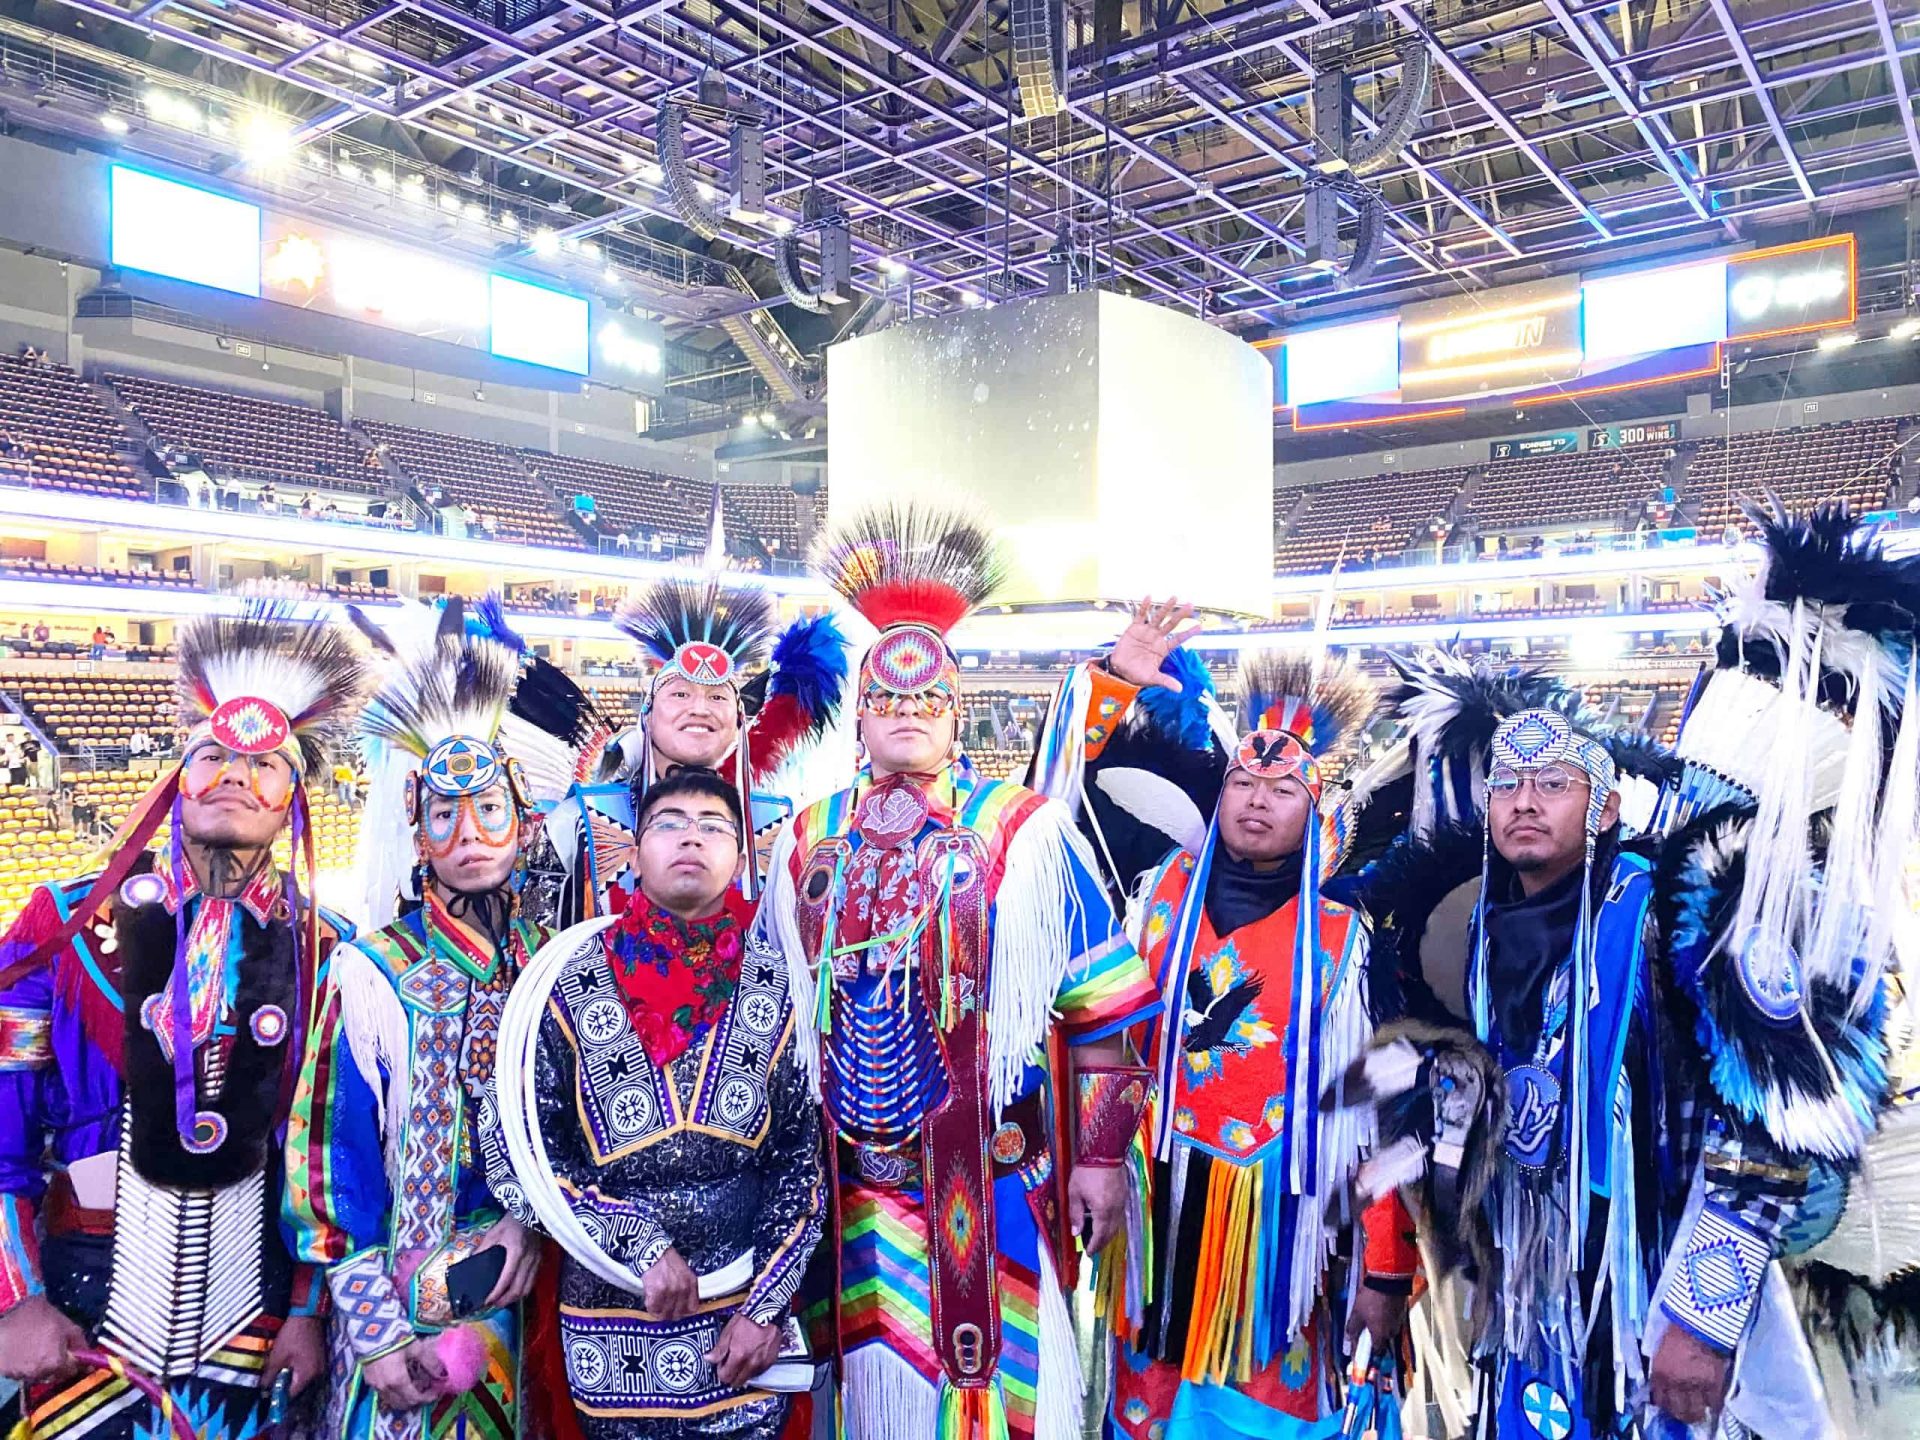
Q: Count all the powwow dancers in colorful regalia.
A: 7